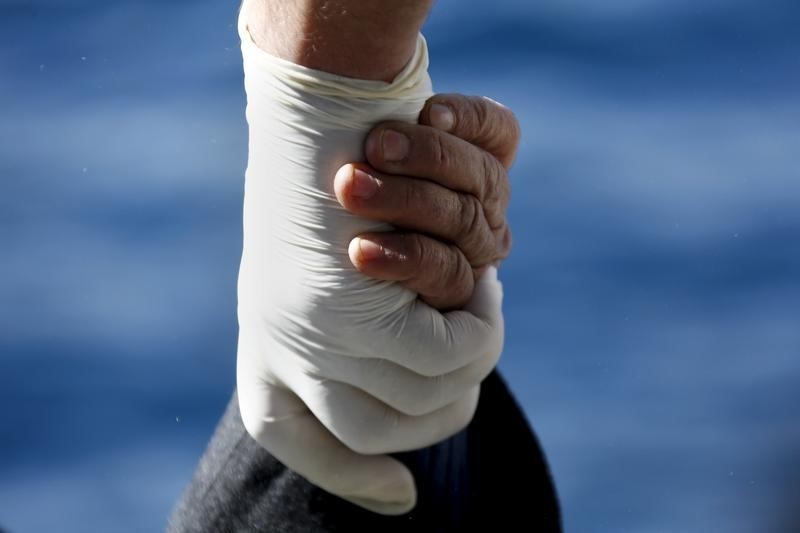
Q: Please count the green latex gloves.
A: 0